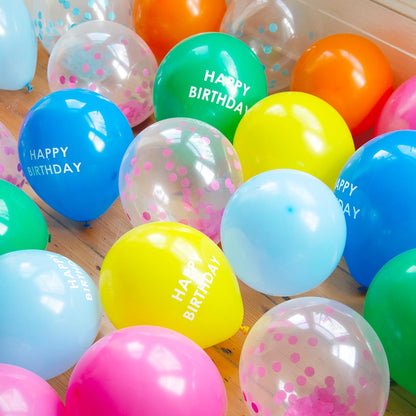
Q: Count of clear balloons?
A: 6